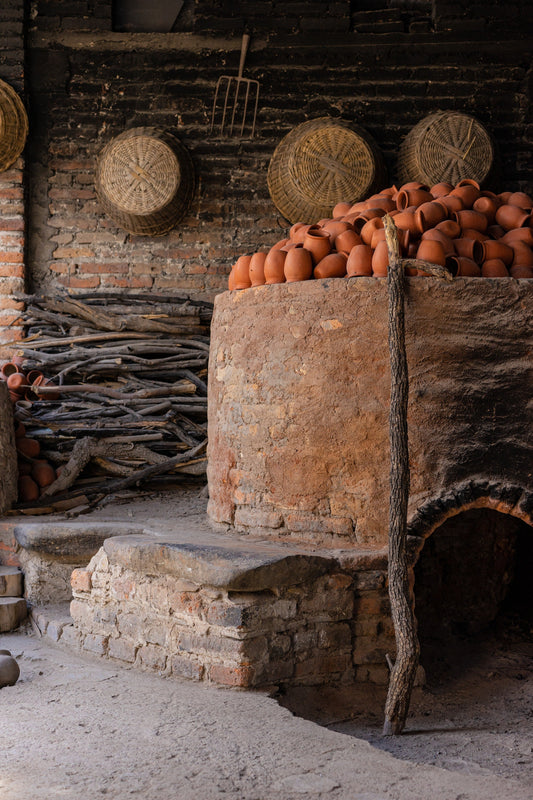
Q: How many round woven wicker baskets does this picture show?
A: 4